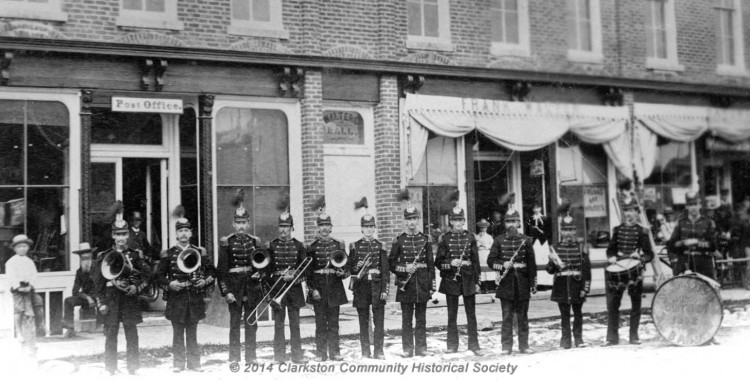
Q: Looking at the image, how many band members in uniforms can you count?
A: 12